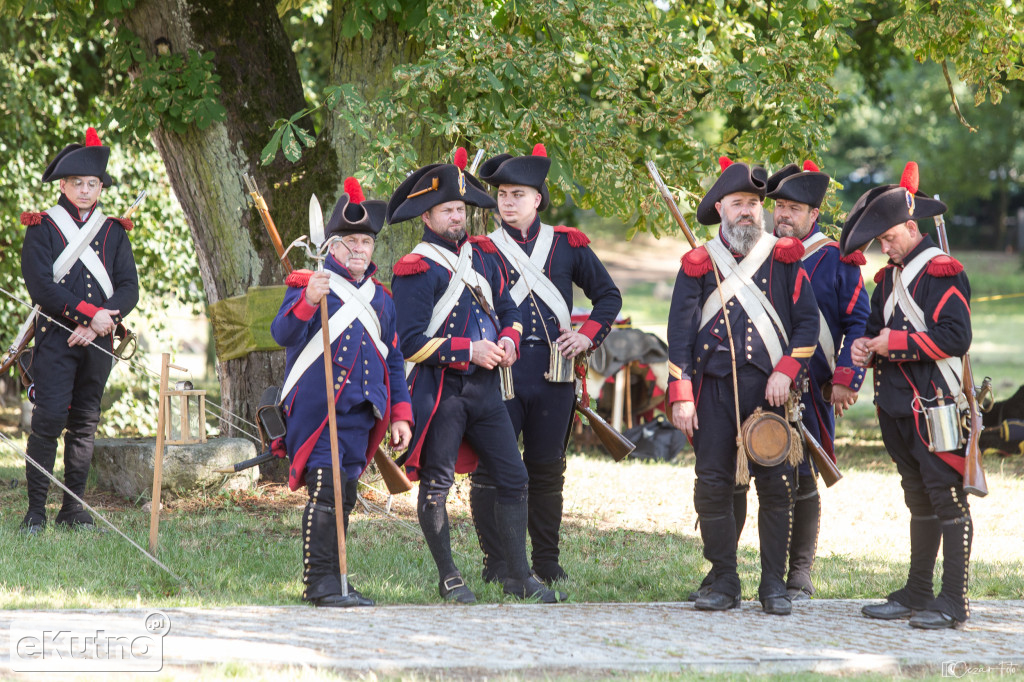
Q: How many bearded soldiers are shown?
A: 3